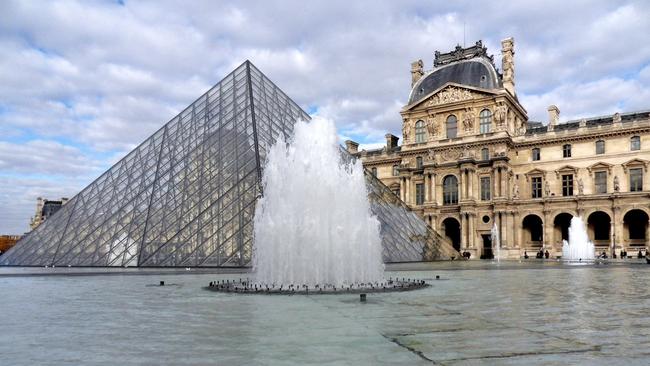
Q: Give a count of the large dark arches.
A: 5